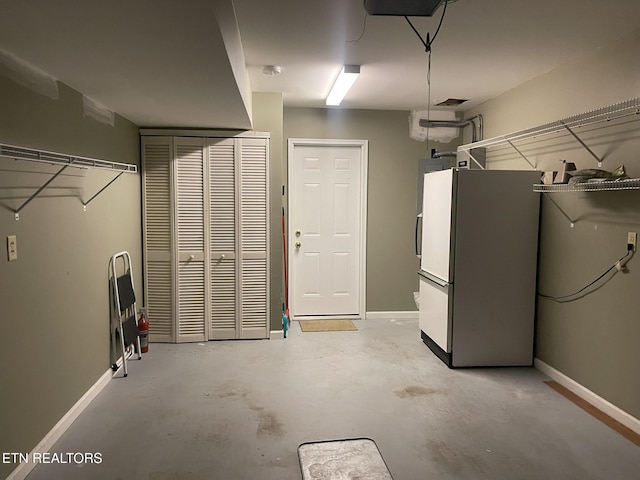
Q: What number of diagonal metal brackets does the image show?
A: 6